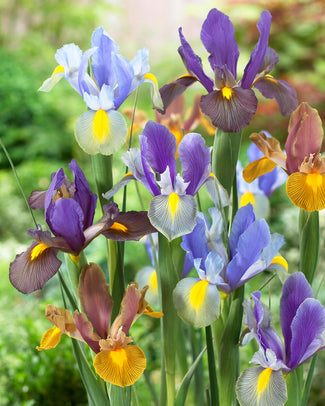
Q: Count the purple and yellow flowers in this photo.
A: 4